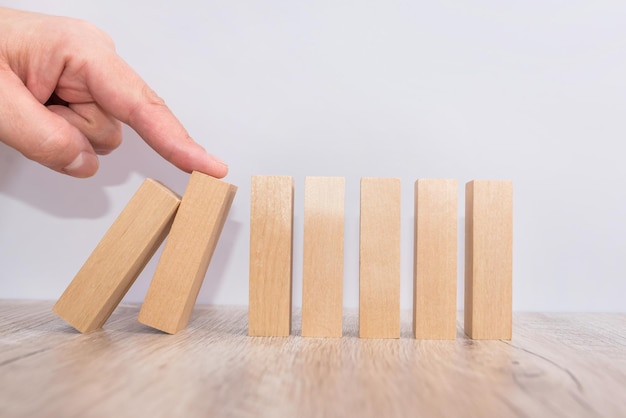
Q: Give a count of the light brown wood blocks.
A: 7